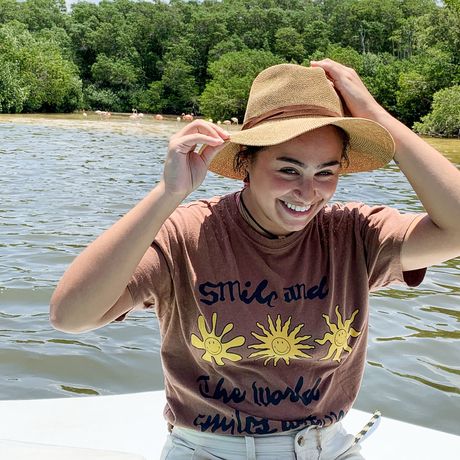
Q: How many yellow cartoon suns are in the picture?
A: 3